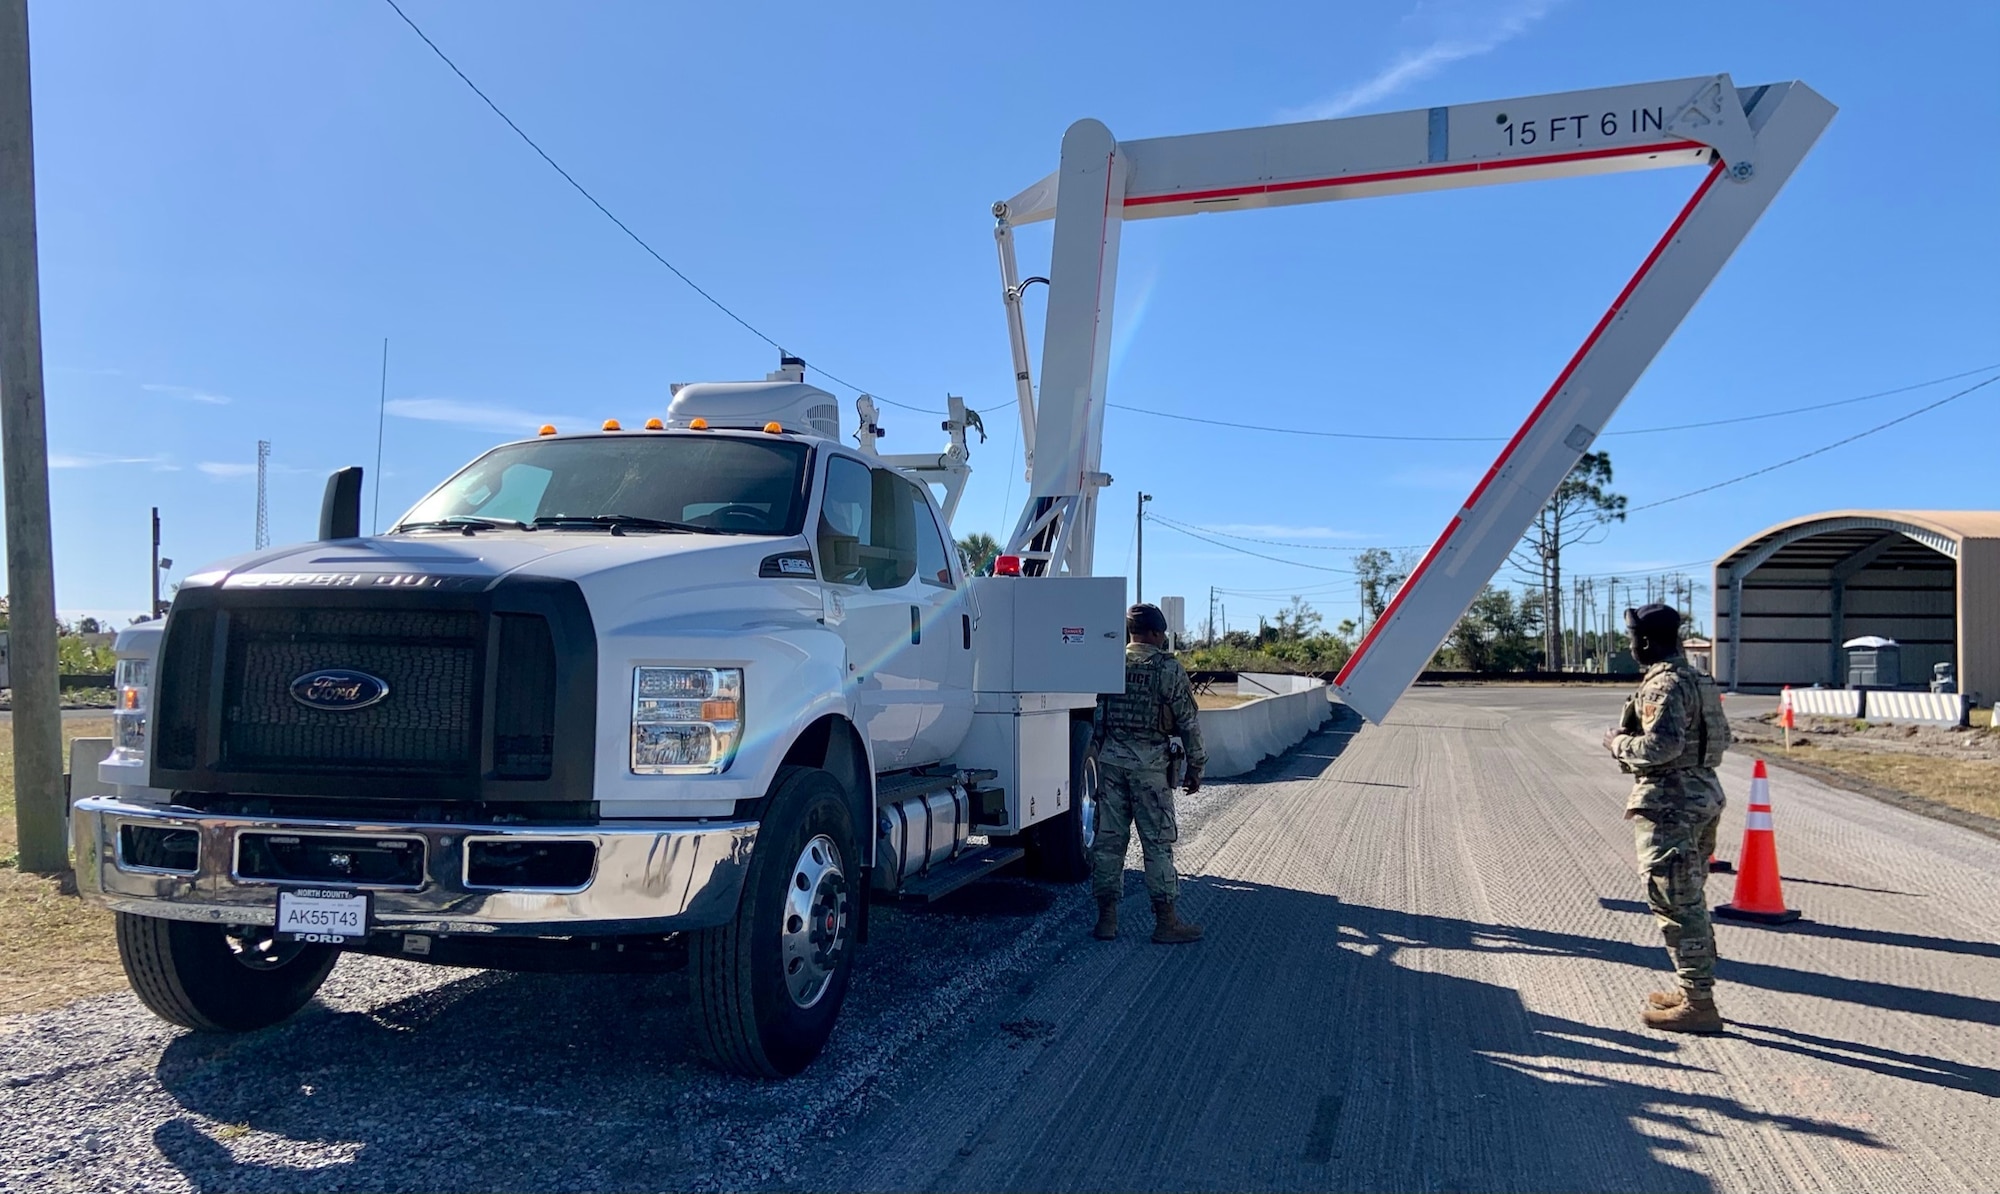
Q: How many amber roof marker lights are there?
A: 5